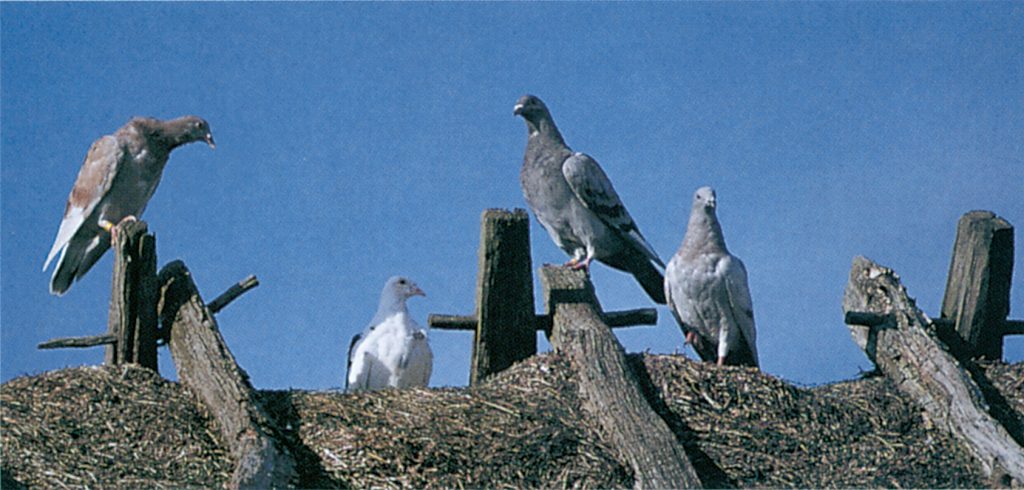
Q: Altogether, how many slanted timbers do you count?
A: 3